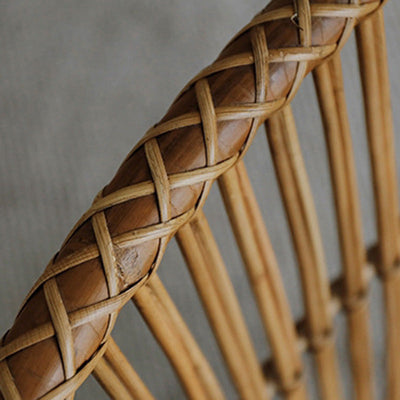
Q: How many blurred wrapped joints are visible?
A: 4